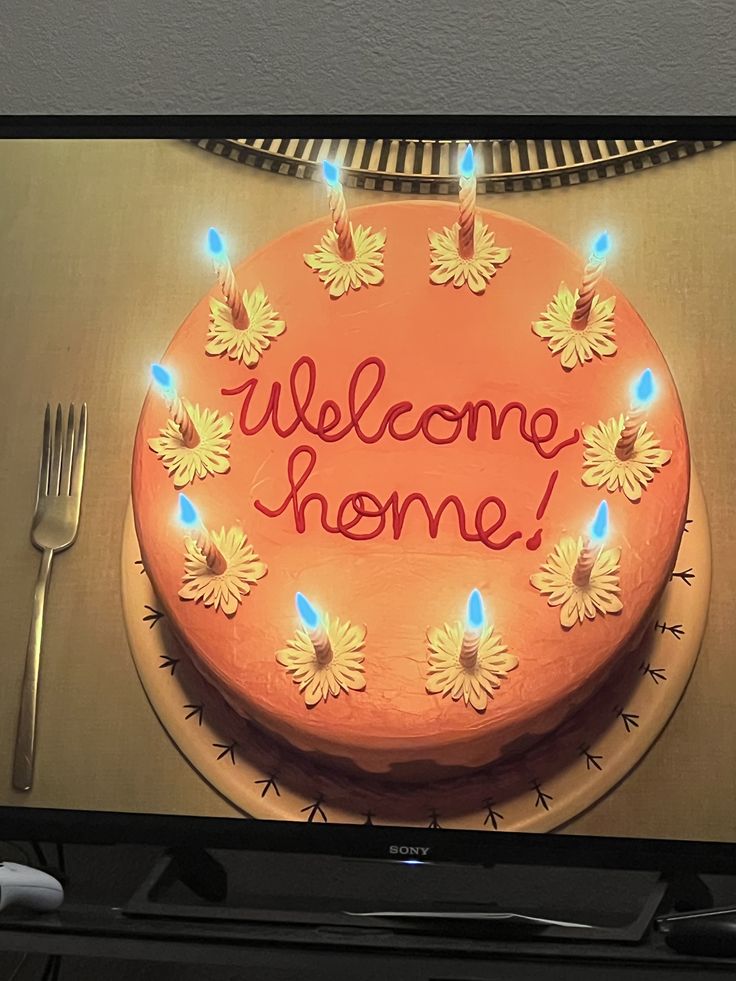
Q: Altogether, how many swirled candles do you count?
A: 10